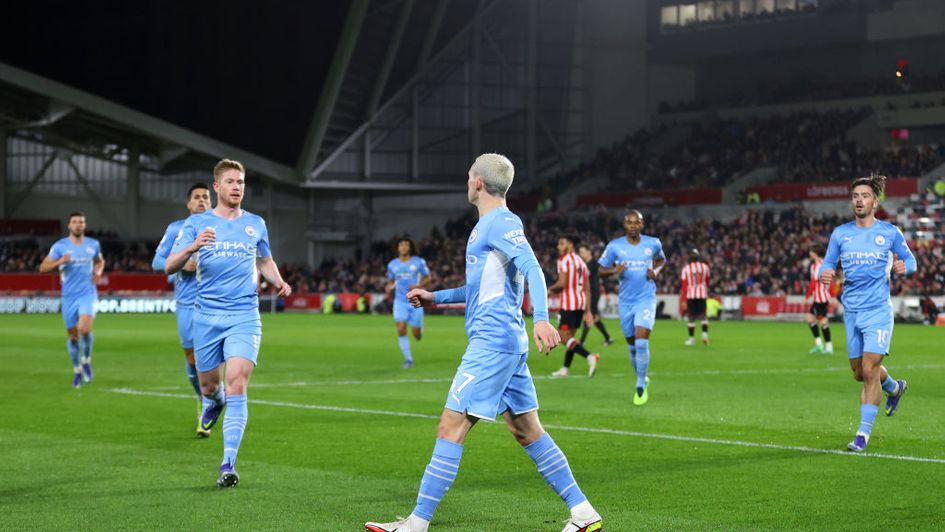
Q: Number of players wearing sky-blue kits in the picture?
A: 7